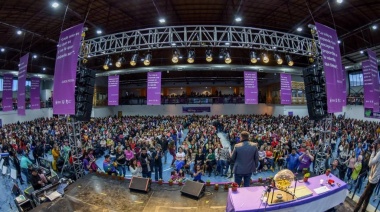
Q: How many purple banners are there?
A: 12